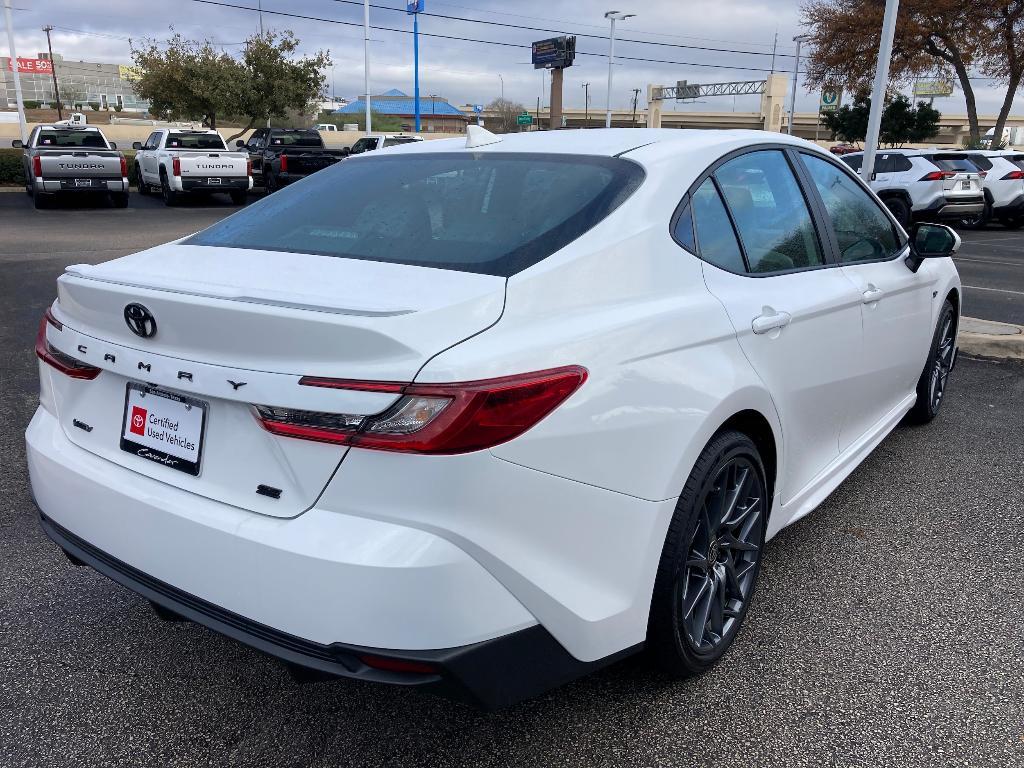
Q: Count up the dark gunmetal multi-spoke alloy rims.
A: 2